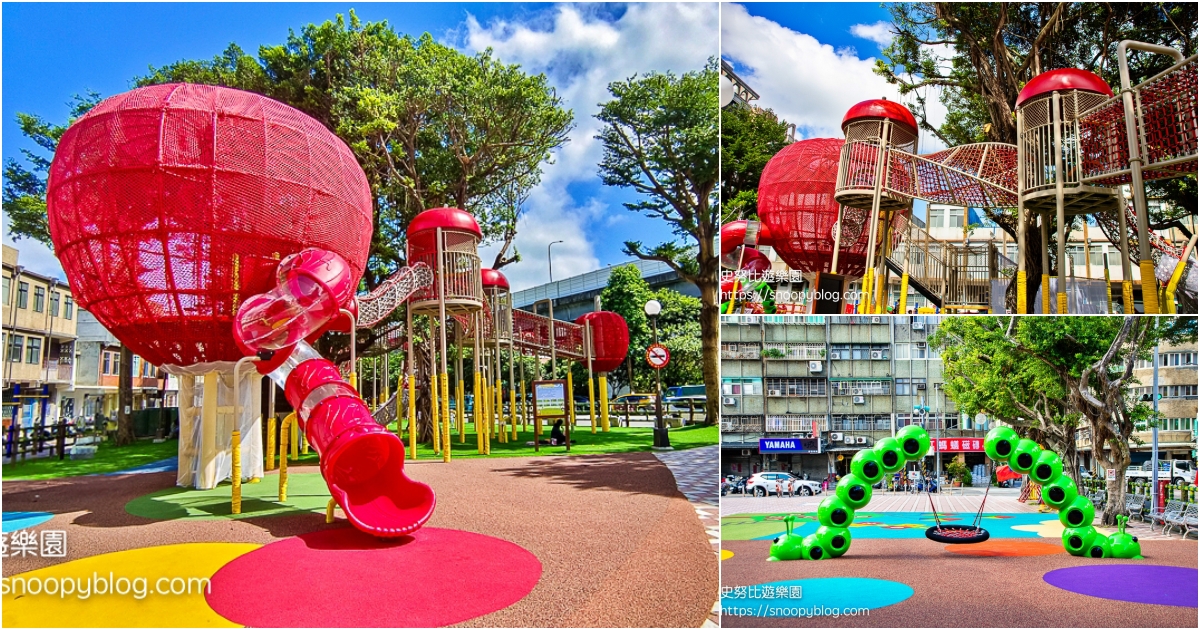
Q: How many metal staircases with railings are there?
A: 1